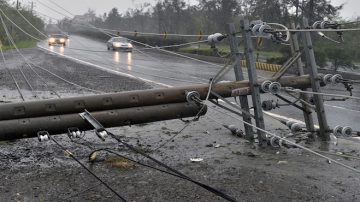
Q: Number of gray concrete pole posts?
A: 4